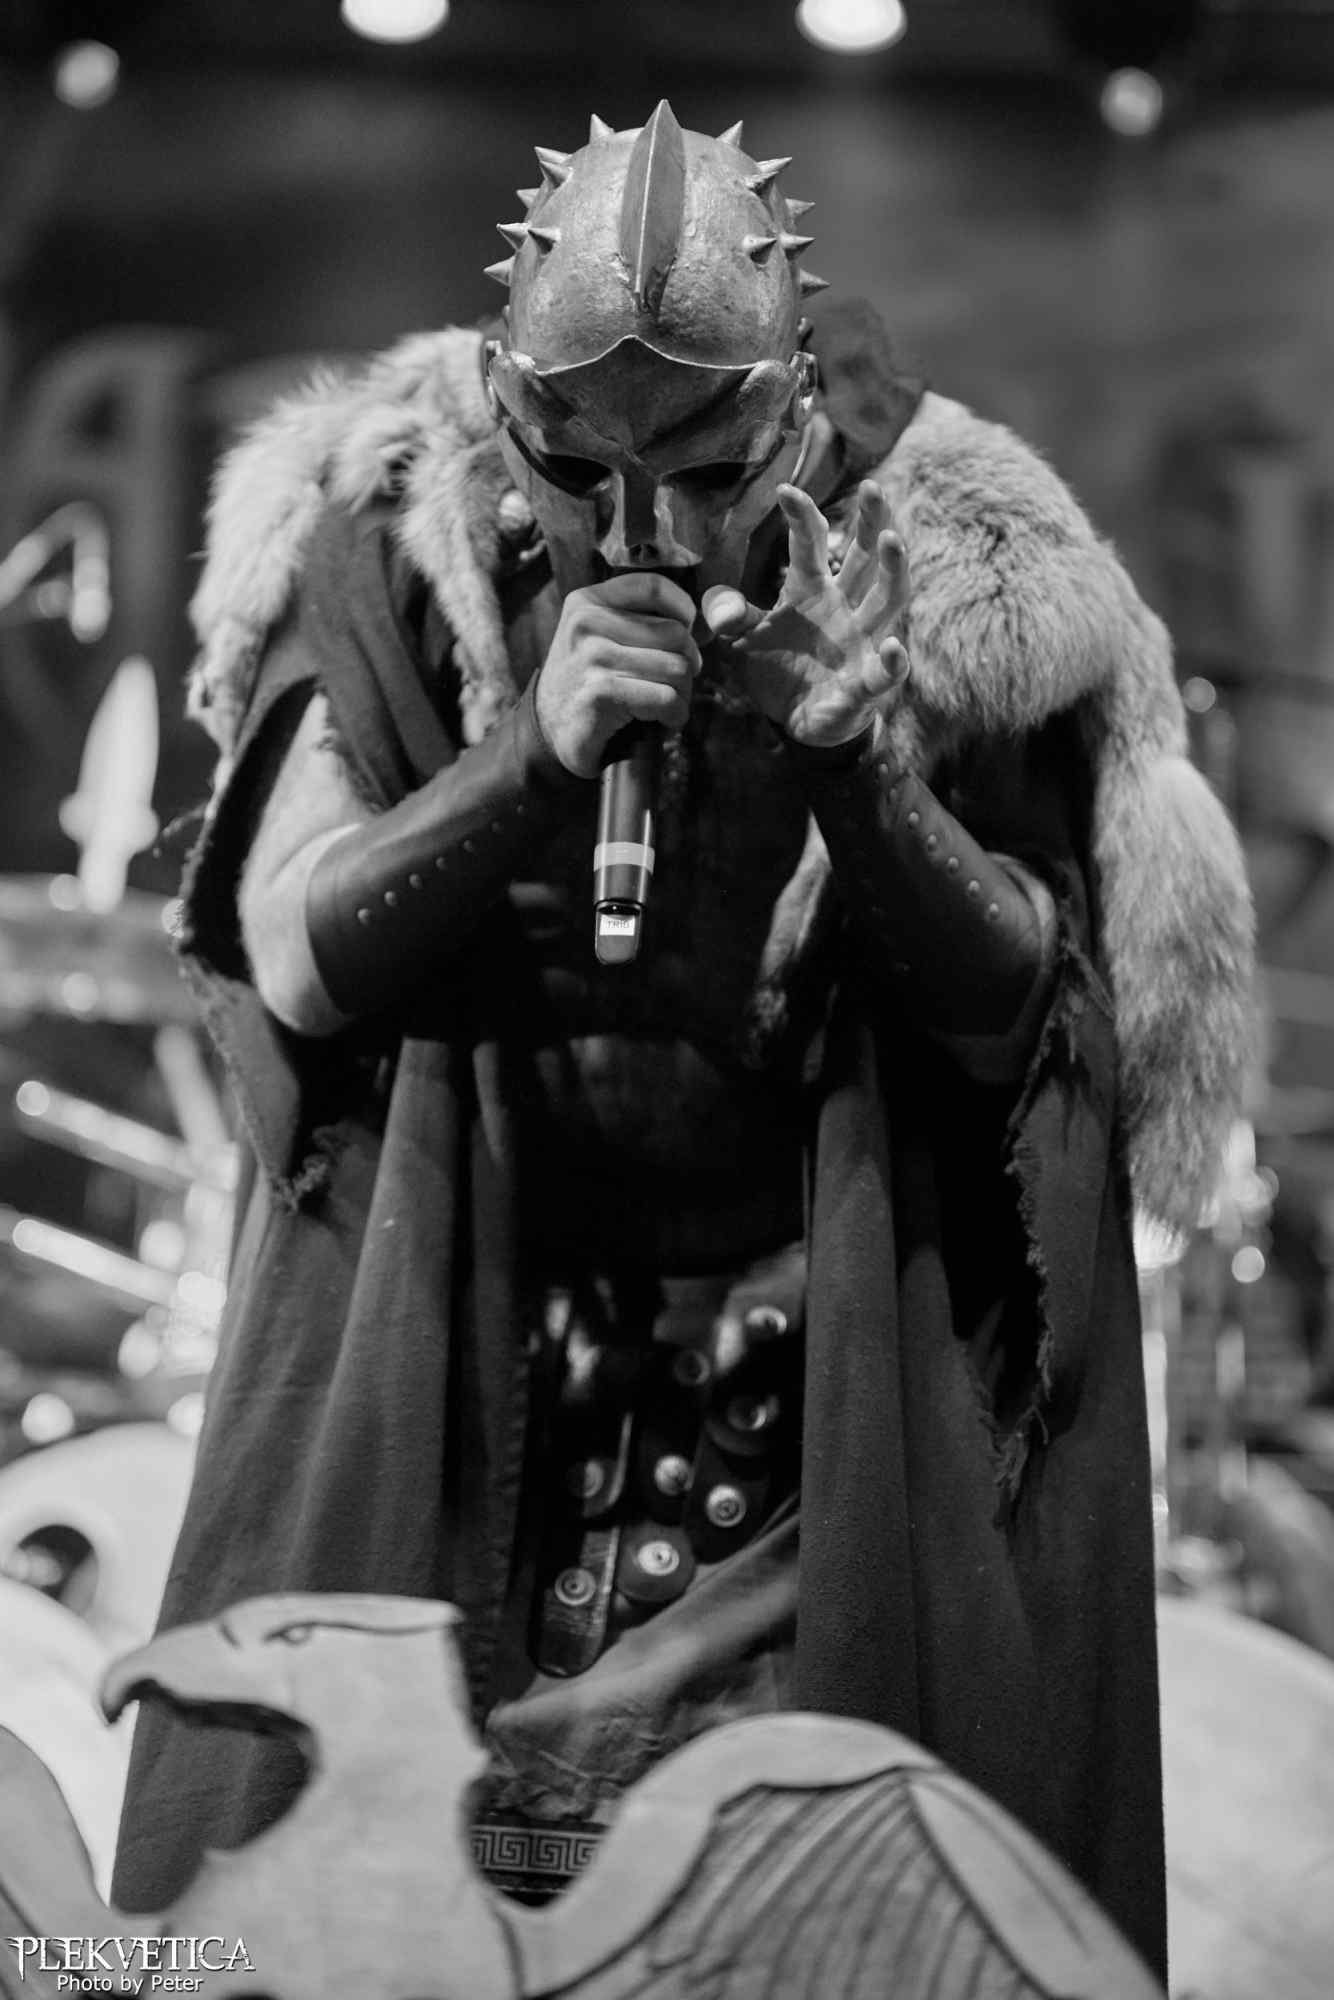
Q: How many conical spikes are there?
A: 14